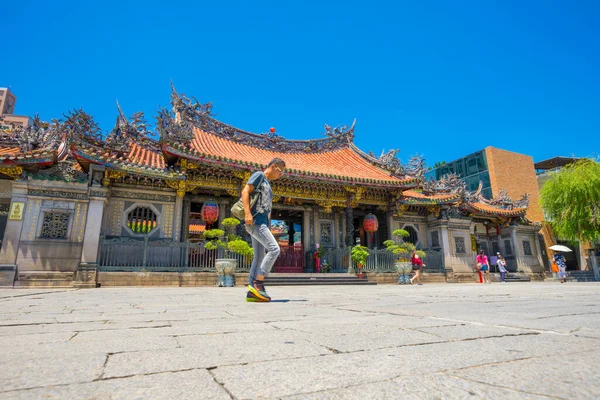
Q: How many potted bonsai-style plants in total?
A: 2